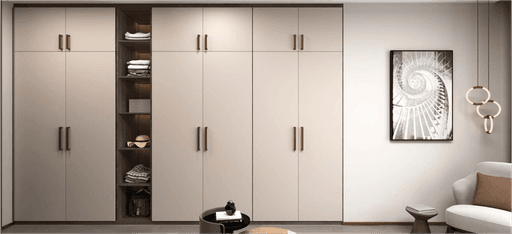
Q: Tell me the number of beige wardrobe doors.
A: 12